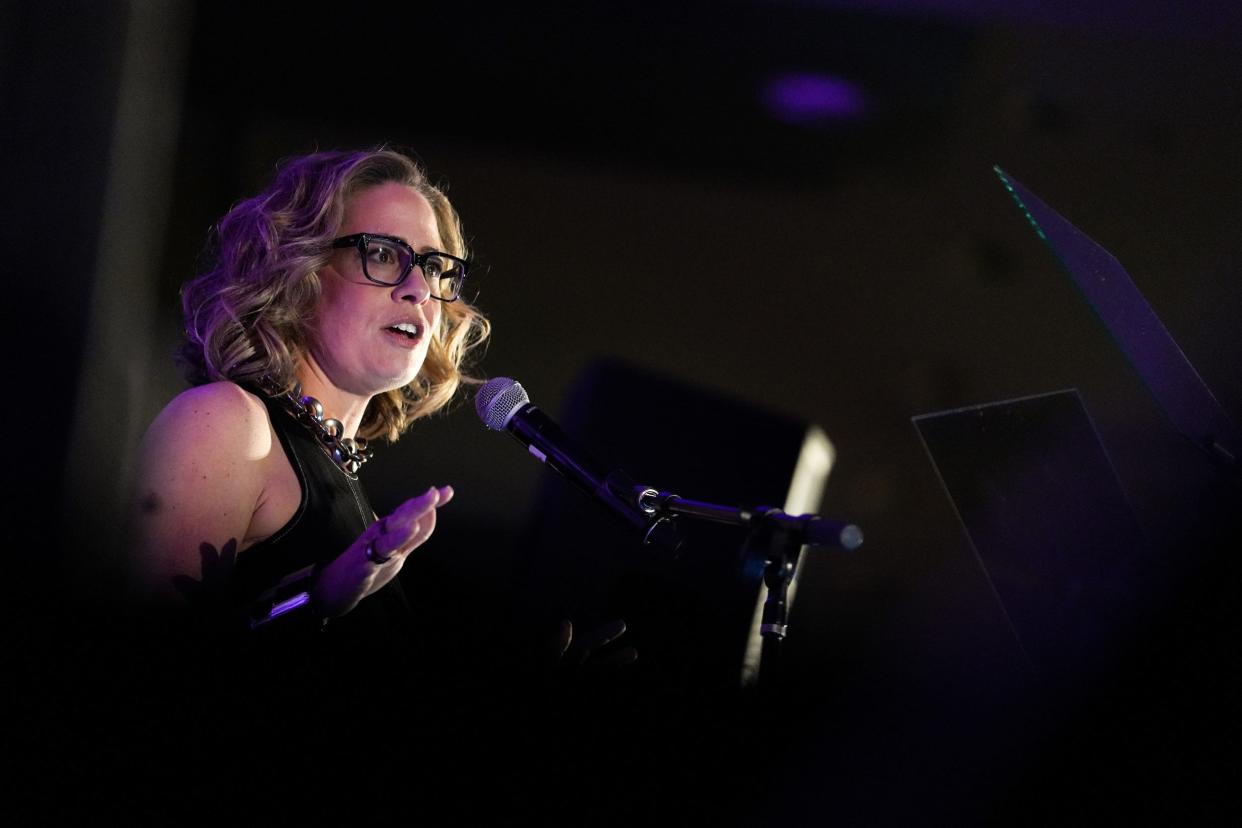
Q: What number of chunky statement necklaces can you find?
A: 1